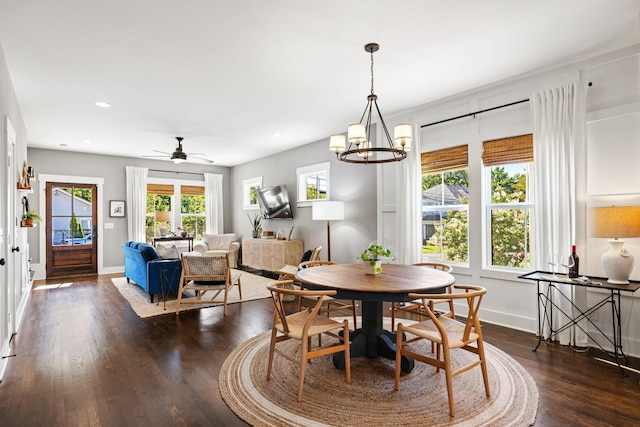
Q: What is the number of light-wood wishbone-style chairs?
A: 4